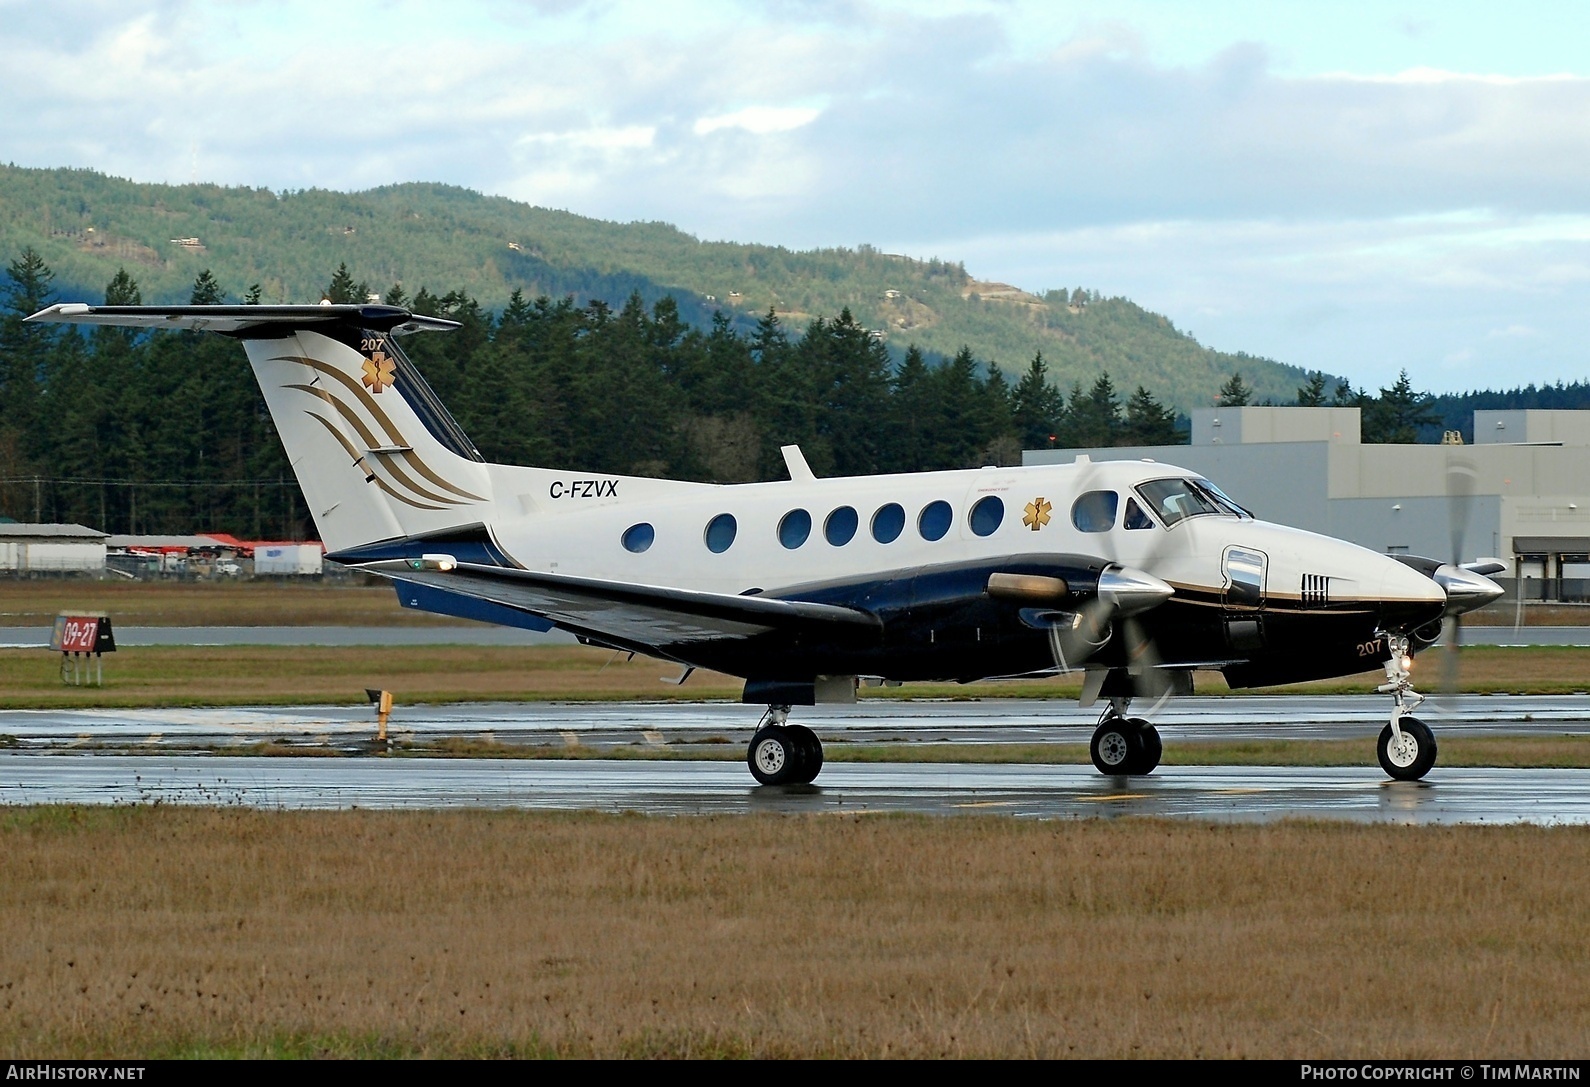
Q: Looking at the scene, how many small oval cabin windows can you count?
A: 7